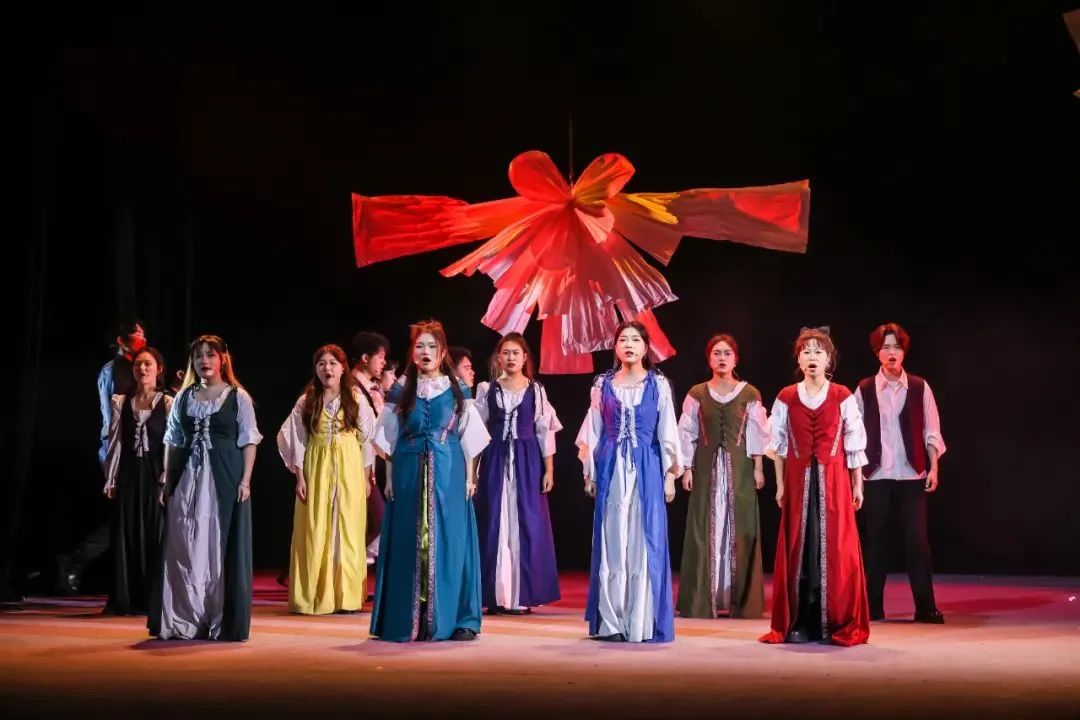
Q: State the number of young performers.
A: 13